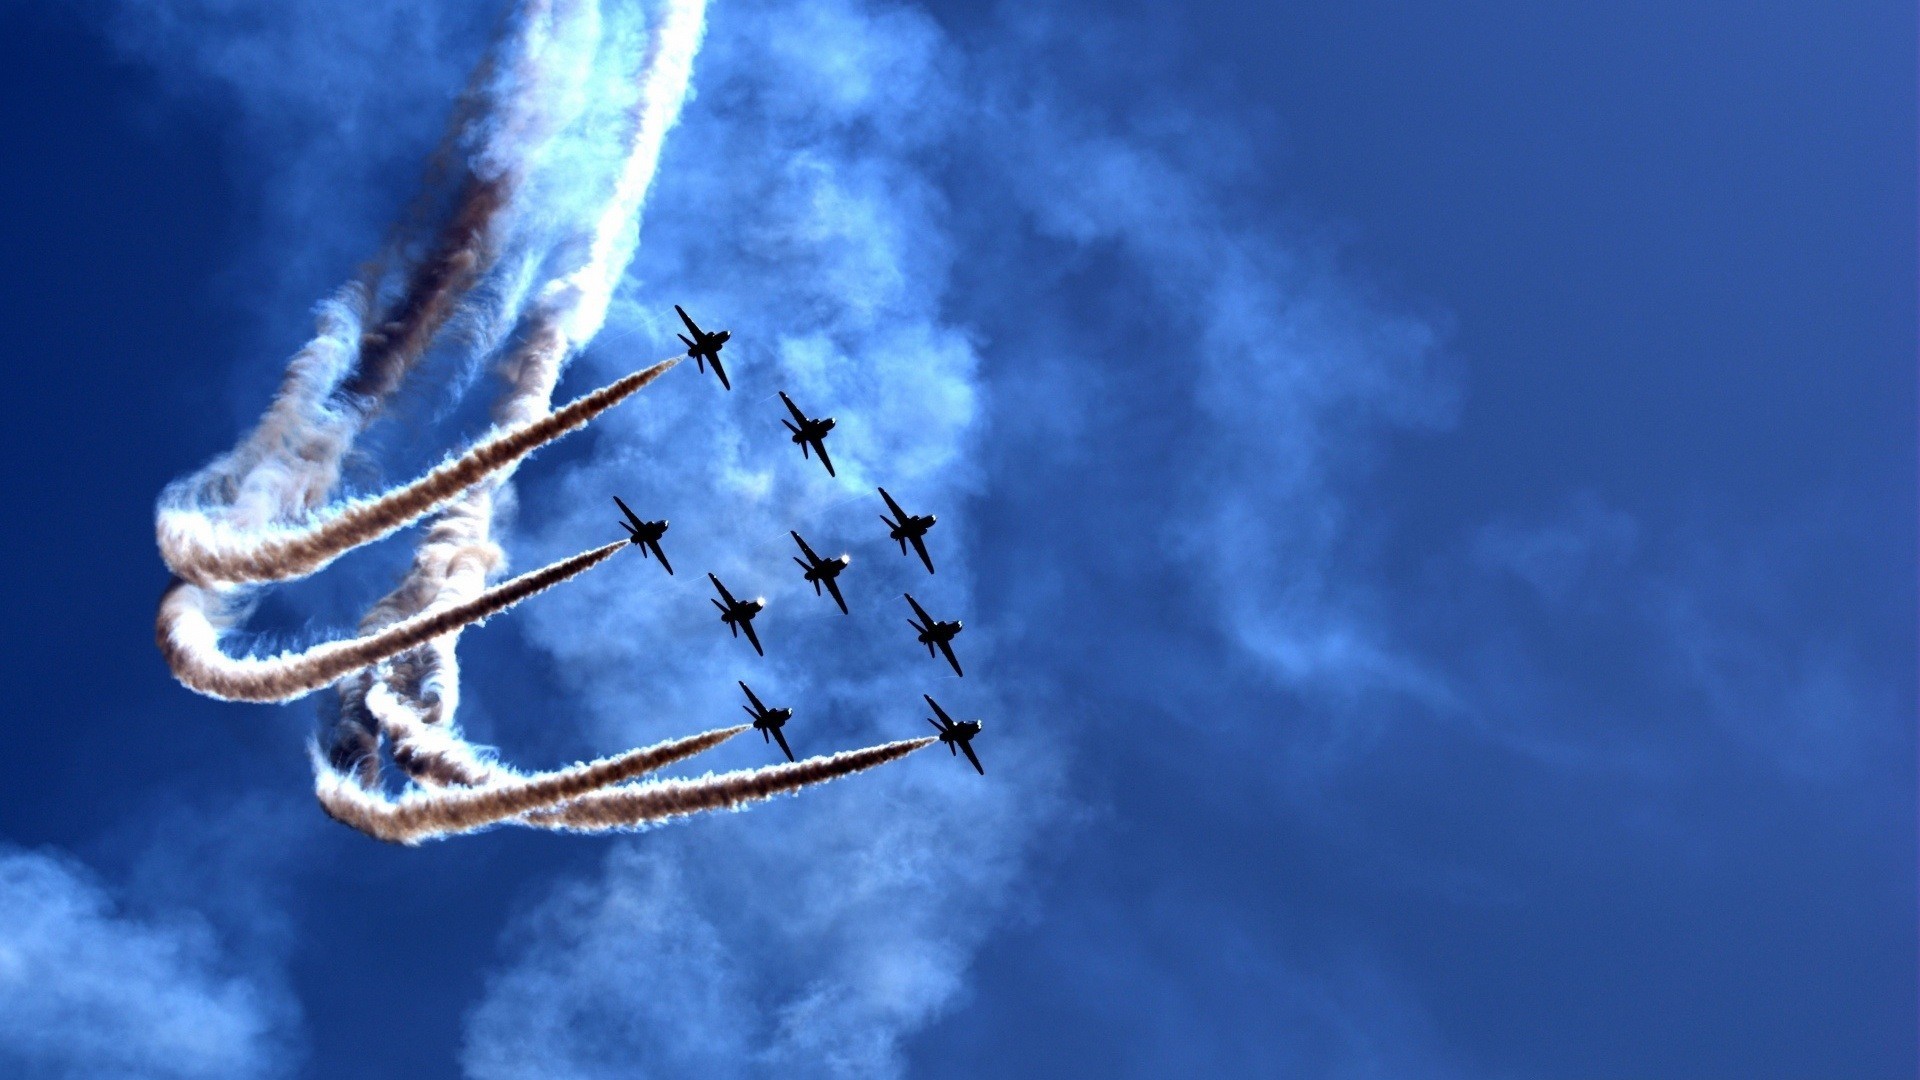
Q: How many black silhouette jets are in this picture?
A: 9